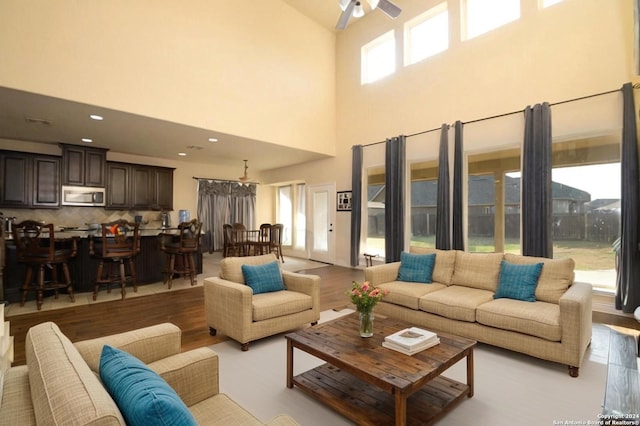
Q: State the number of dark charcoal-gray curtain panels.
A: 6